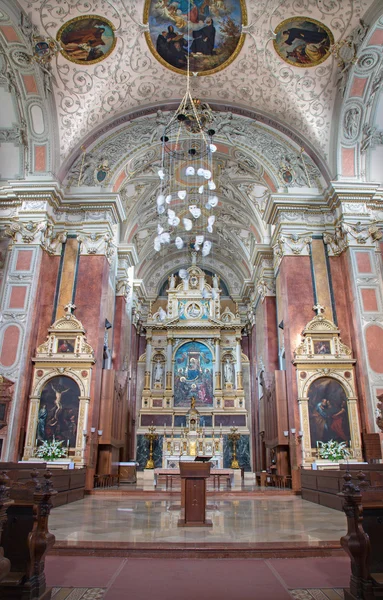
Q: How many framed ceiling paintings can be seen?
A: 3